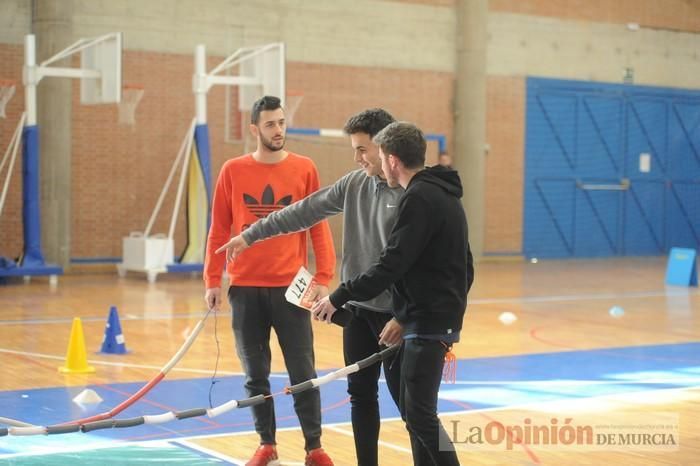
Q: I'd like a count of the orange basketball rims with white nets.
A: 3